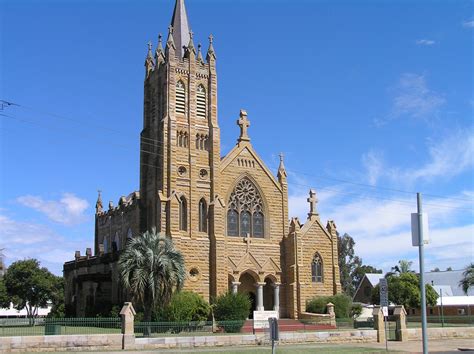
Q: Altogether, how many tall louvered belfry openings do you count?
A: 2